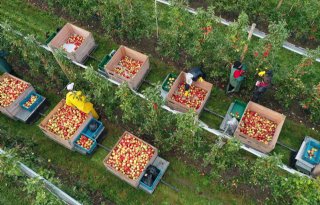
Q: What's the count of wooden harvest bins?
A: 7